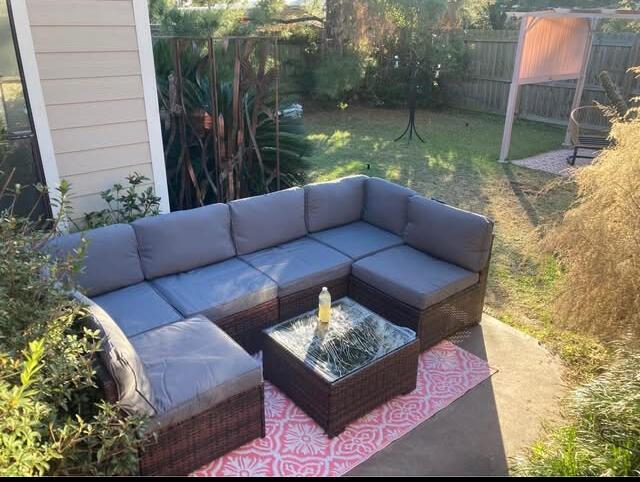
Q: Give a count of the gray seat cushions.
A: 6